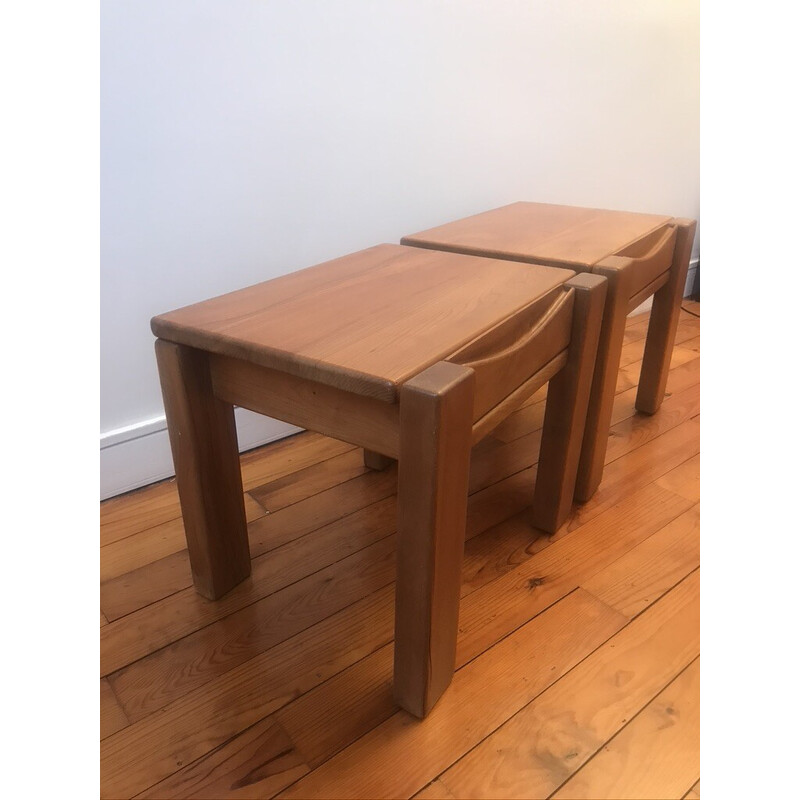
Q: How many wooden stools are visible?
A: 2